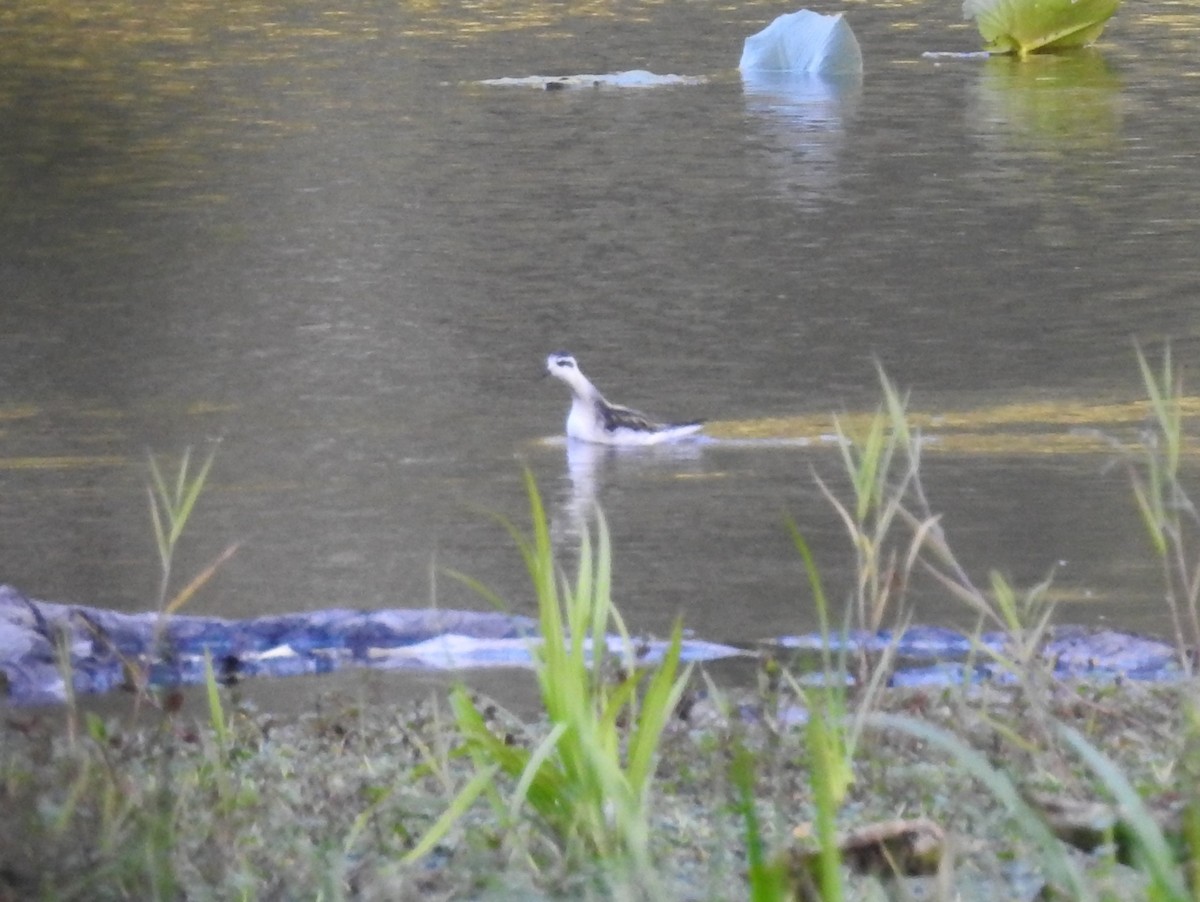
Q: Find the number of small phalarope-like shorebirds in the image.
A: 1